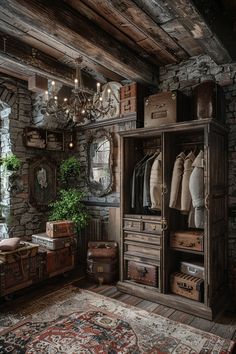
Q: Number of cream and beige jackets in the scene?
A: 4